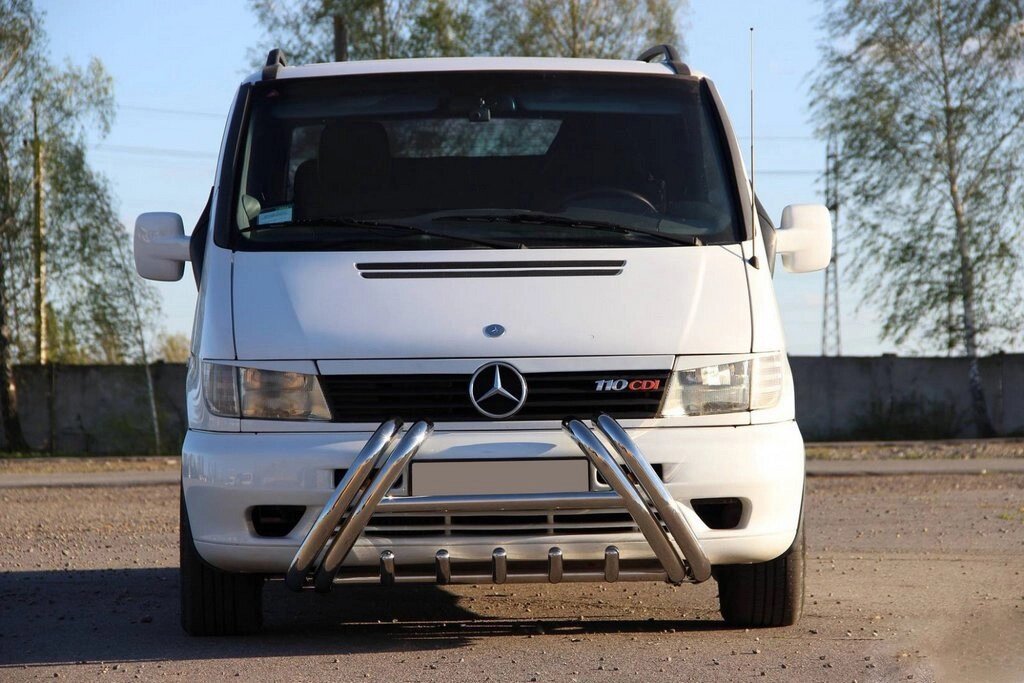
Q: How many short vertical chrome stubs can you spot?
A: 5